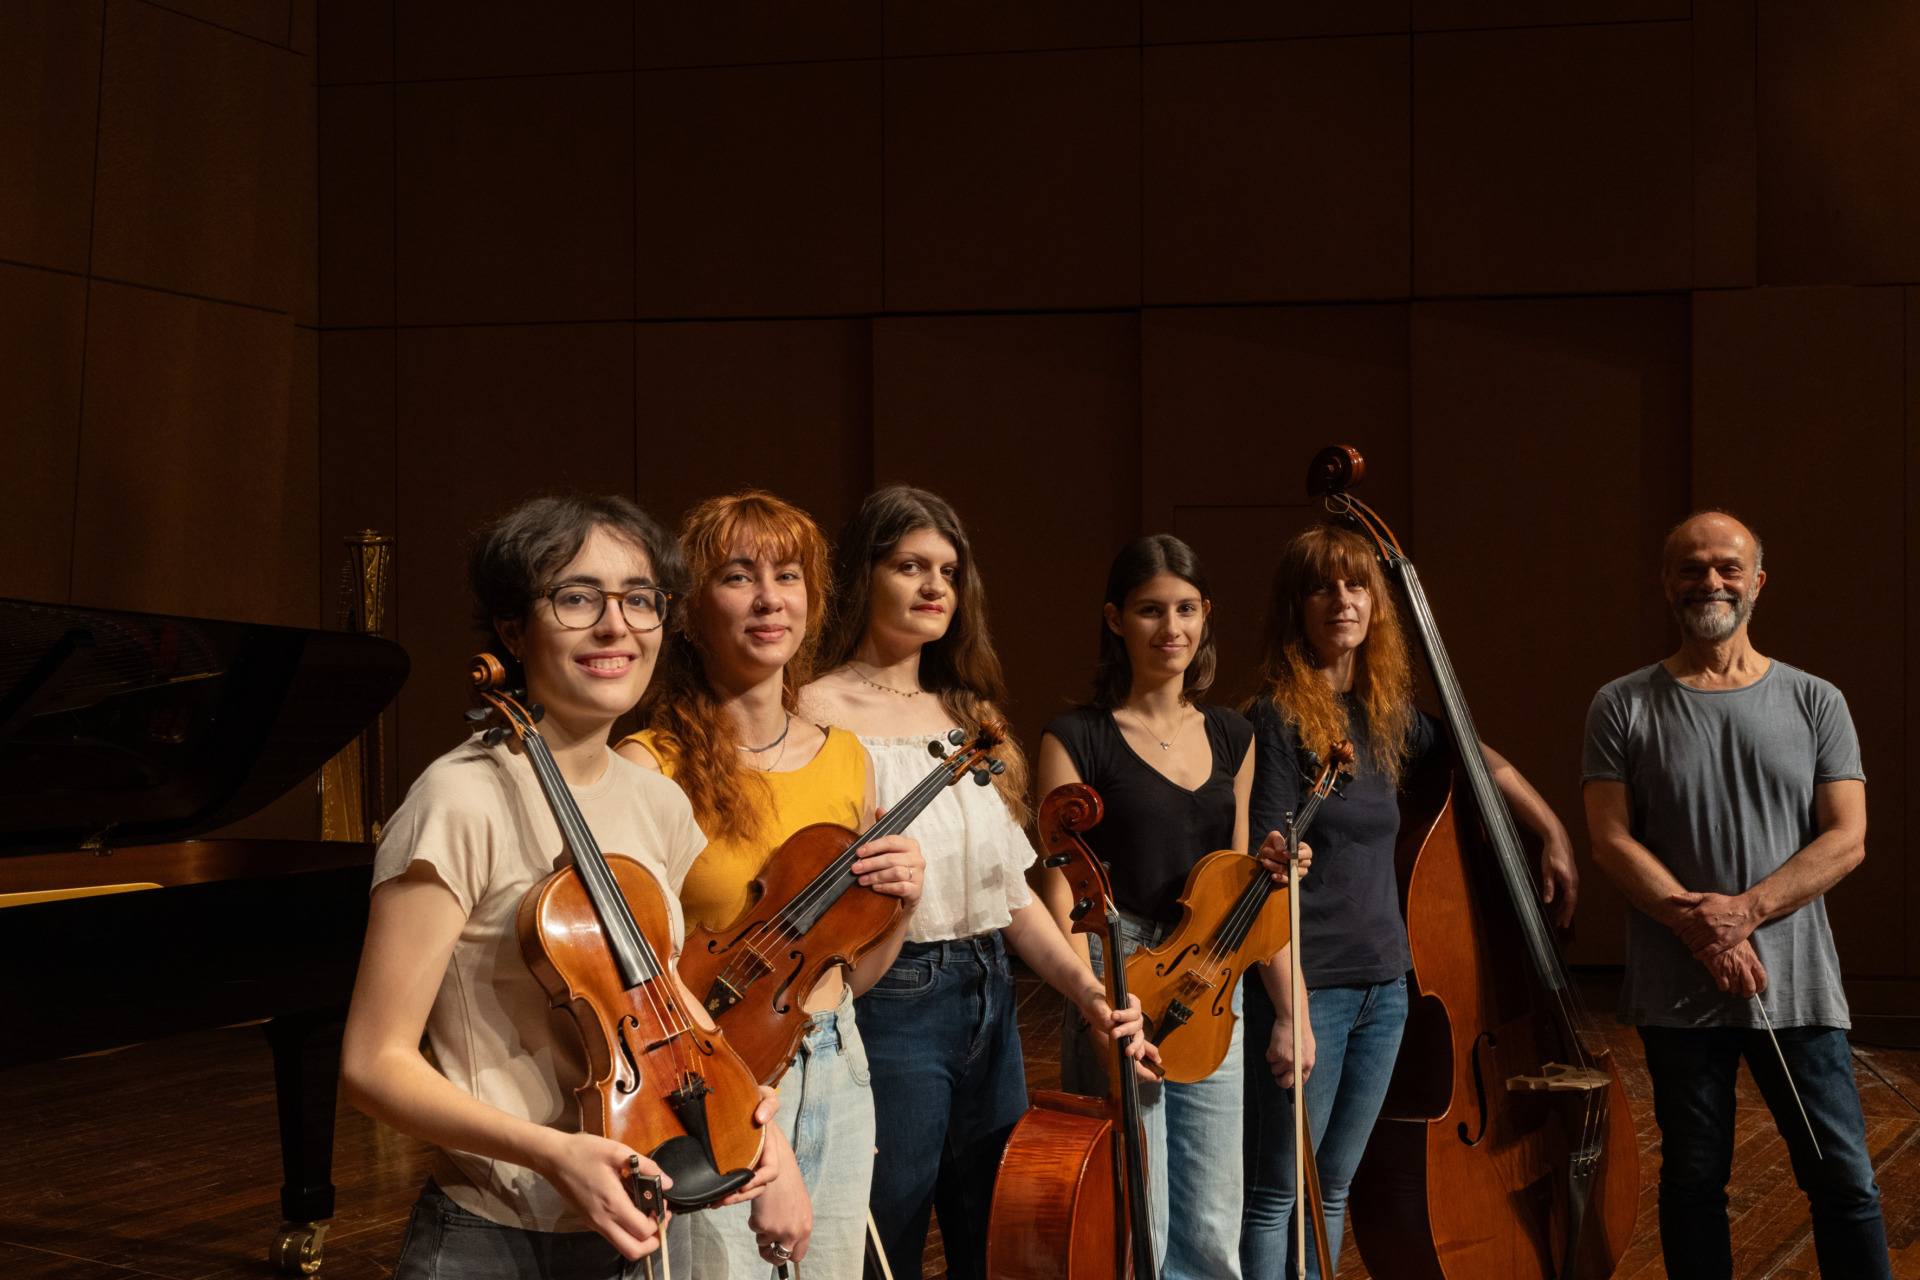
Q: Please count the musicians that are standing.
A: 6